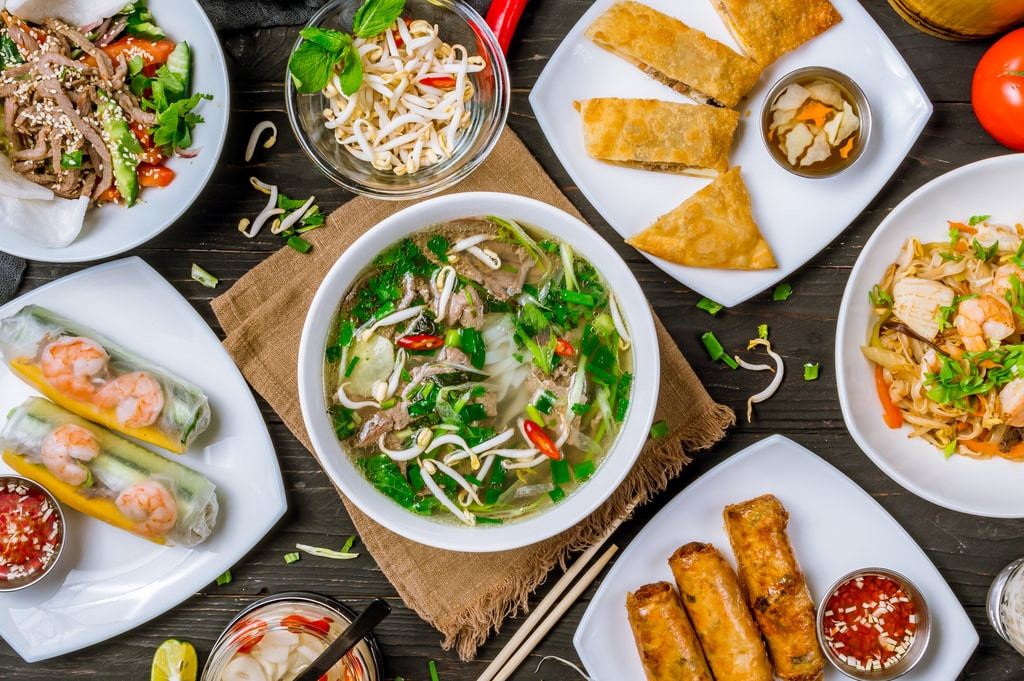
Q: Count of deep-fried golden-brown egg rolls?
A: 3